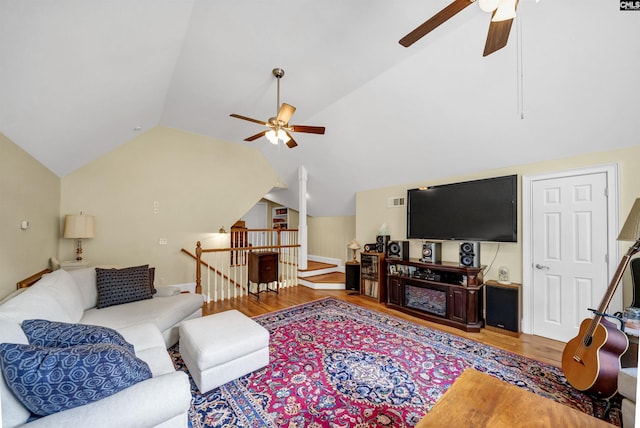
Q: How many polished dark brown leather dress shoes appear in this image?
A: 0